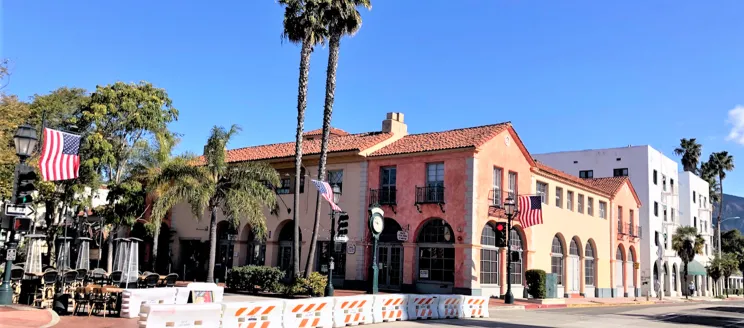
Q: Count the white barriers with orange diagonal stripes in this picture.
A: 7